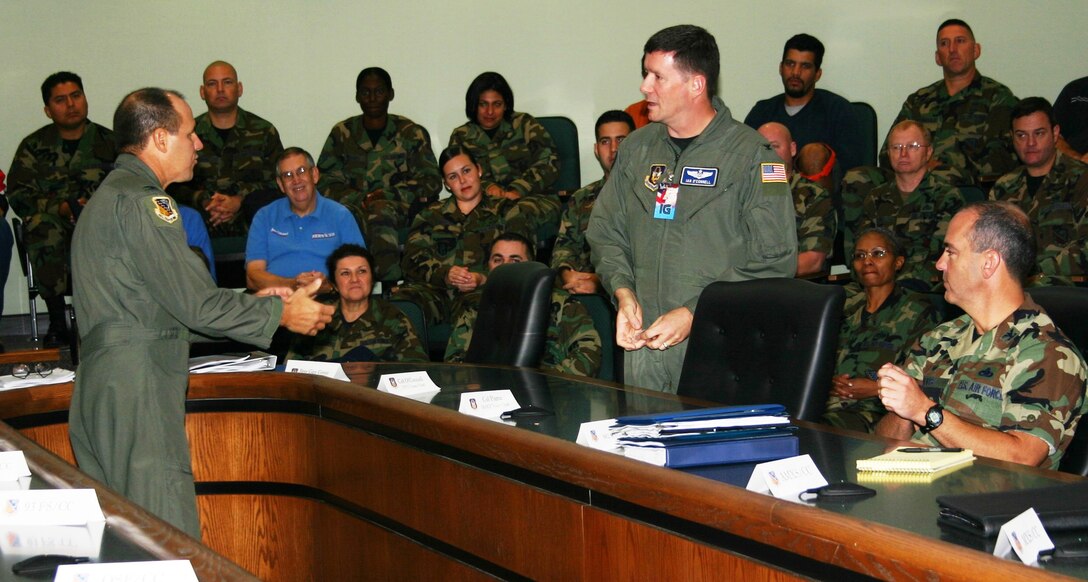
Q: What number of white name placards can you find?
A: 9